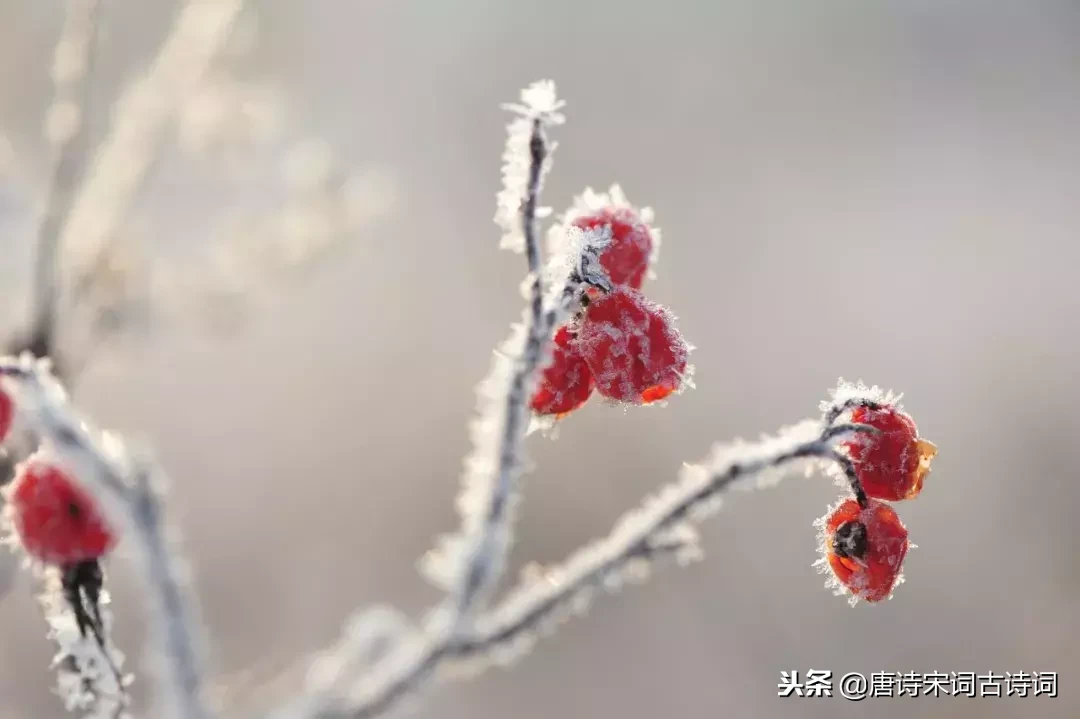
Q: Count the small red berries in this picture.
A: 7